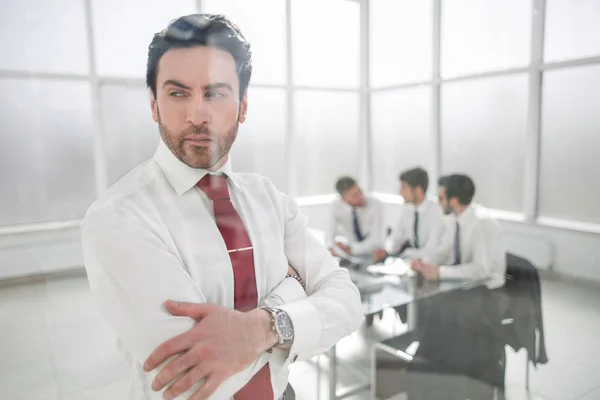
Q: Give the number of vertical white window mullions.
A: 6